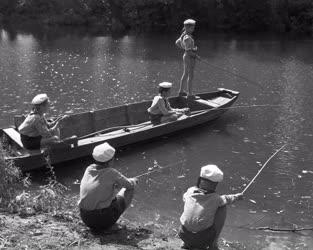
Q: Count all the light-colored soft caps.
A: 5